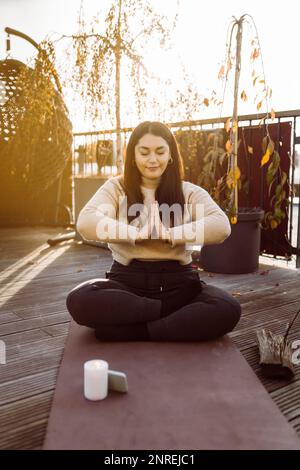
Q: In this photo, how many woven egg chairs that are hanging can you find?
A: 1